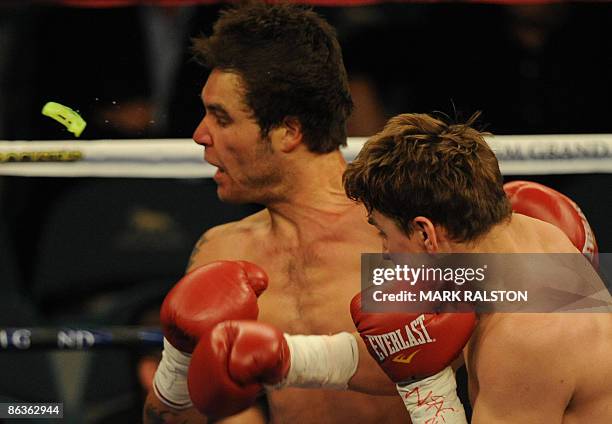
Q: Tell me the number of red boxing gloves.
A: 4